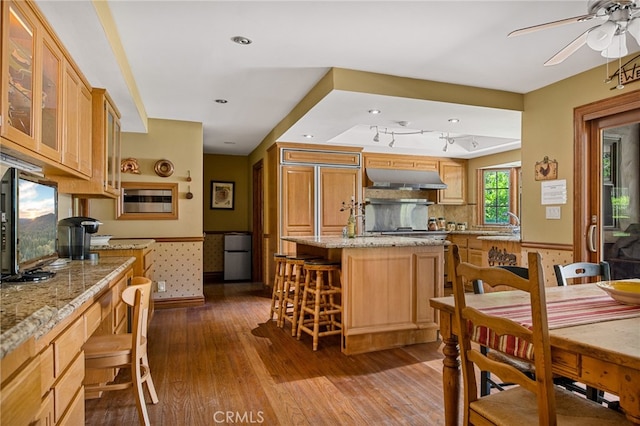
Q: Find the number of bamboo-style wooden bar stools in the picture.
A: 3